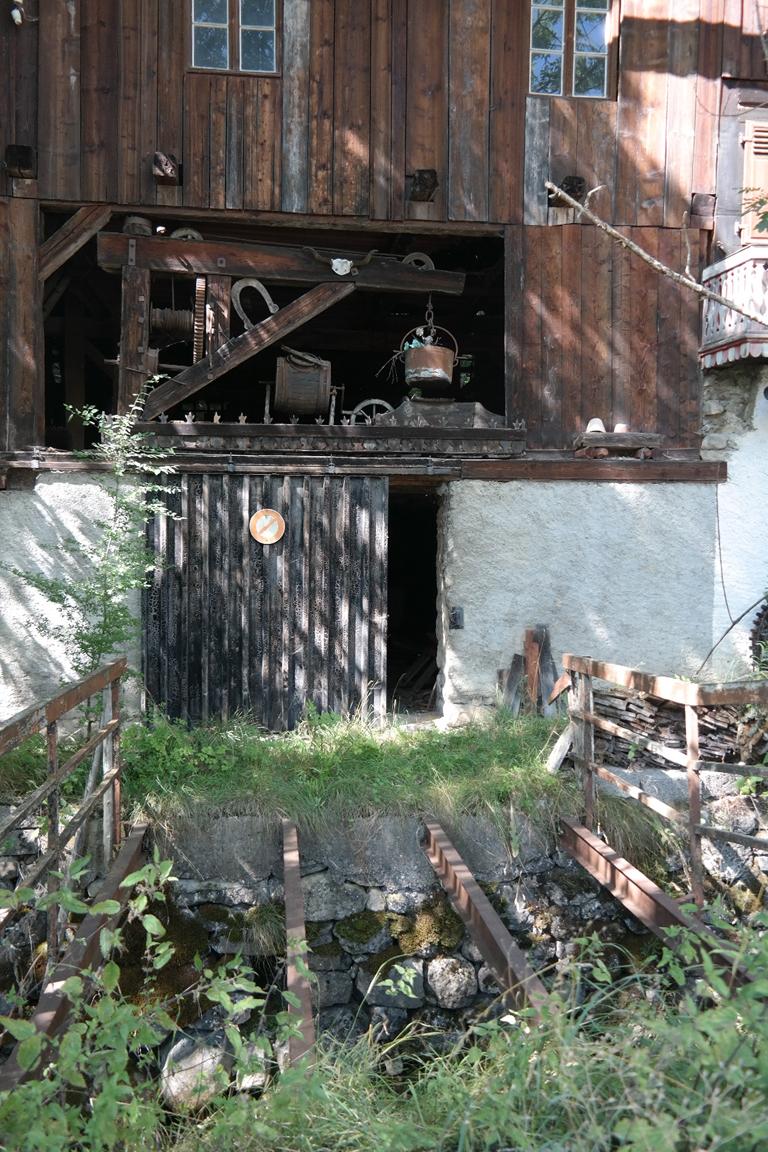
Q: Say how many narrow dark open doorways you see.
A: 1